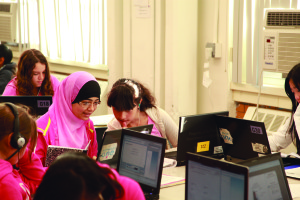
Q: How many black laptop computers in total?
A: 7